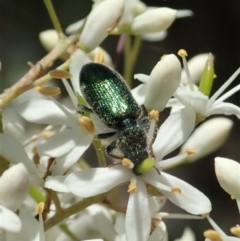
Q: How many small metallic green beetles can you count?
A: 1